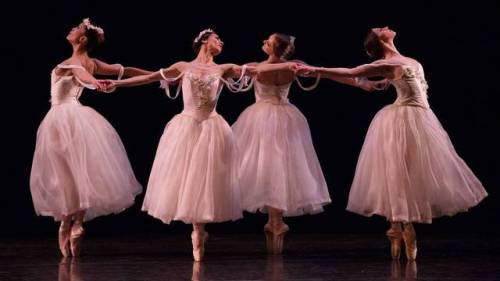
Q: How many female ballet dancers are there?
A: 4